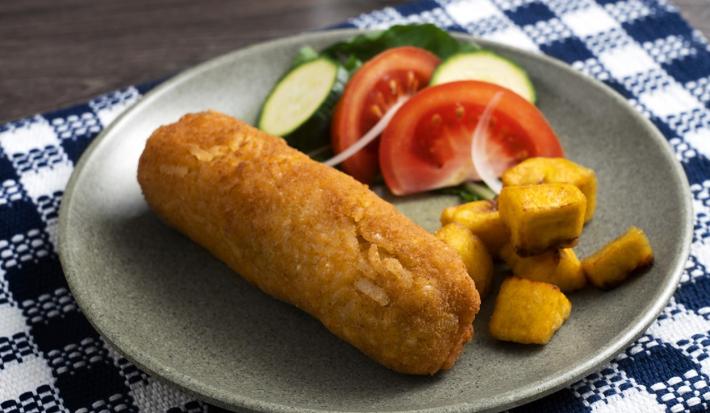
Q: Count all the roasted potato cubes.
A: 7